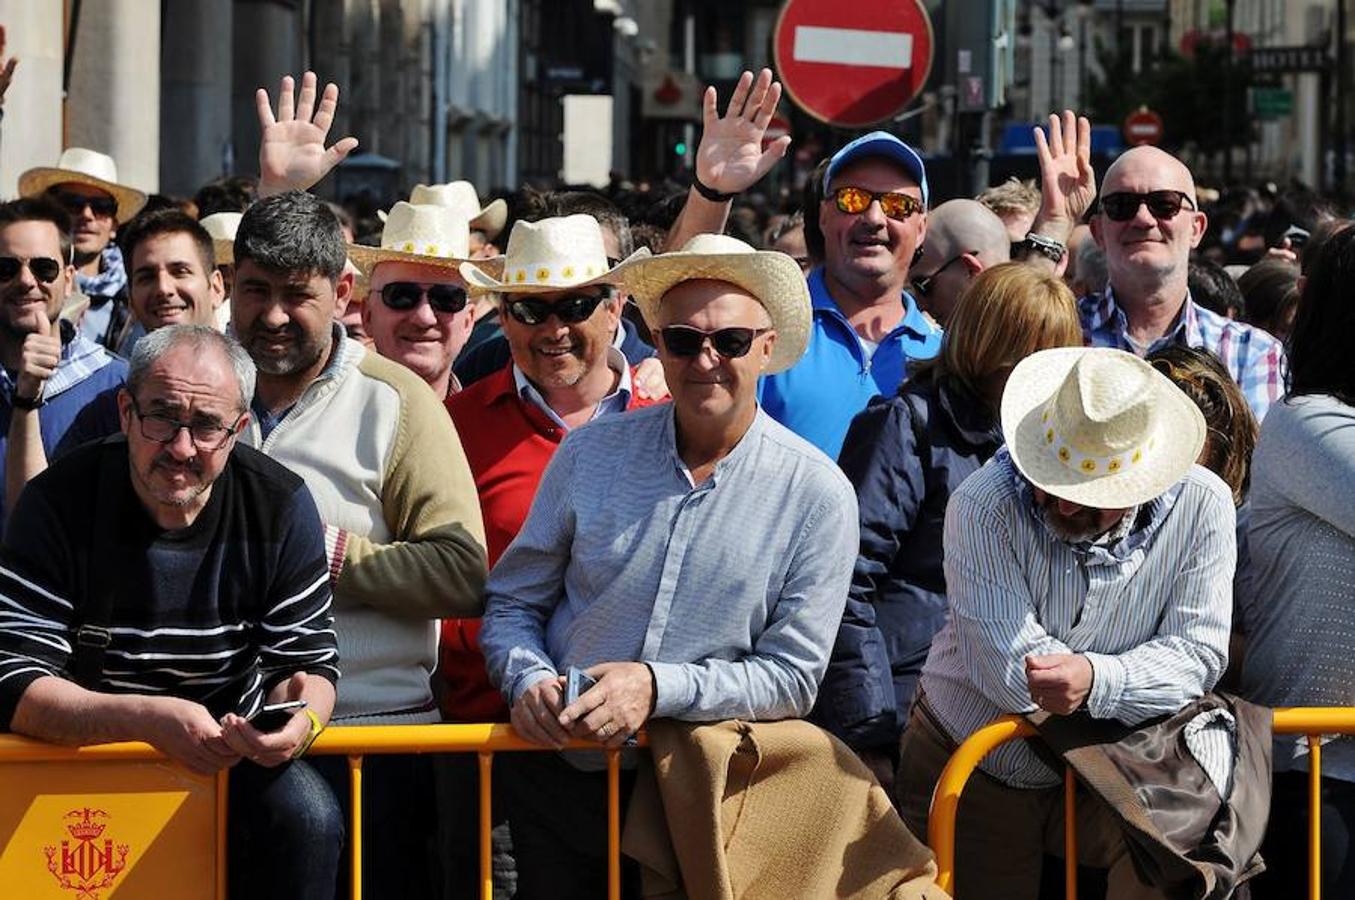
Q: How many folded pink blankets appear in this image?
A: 0